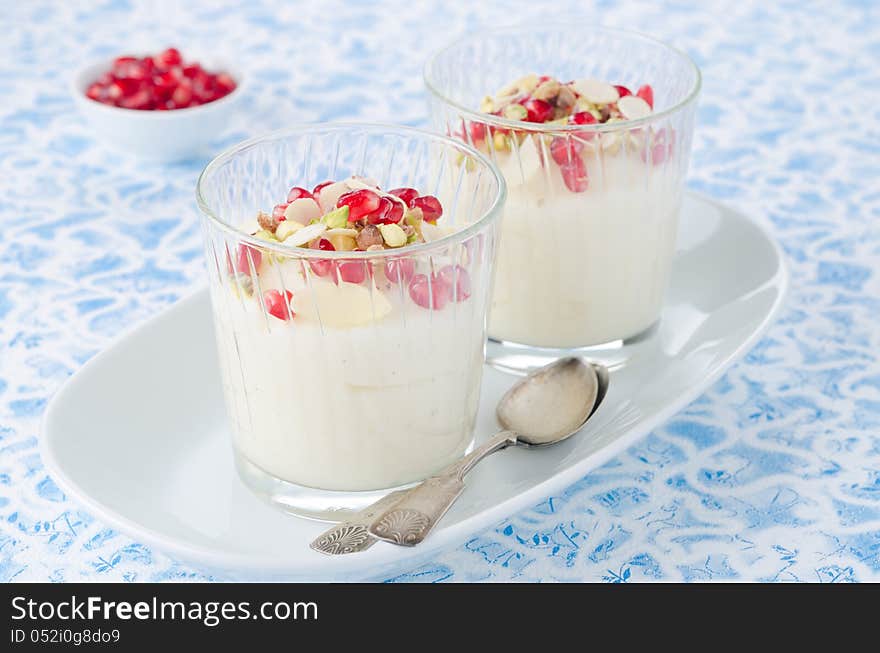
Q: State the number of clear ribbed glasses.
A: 2